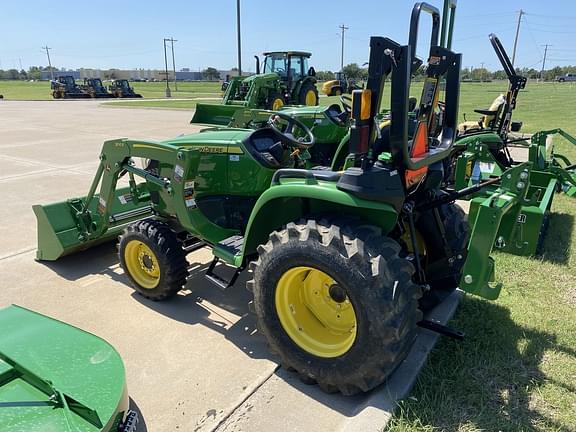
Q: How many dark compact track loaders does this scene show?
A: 3